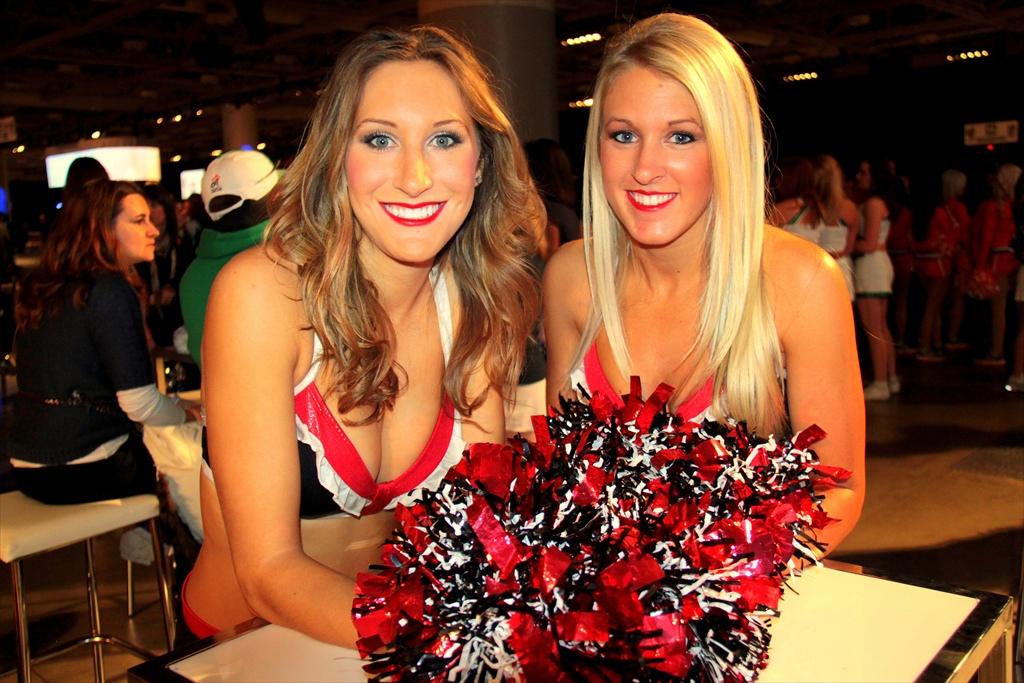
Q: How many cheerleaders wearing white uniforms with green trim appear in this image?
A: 3